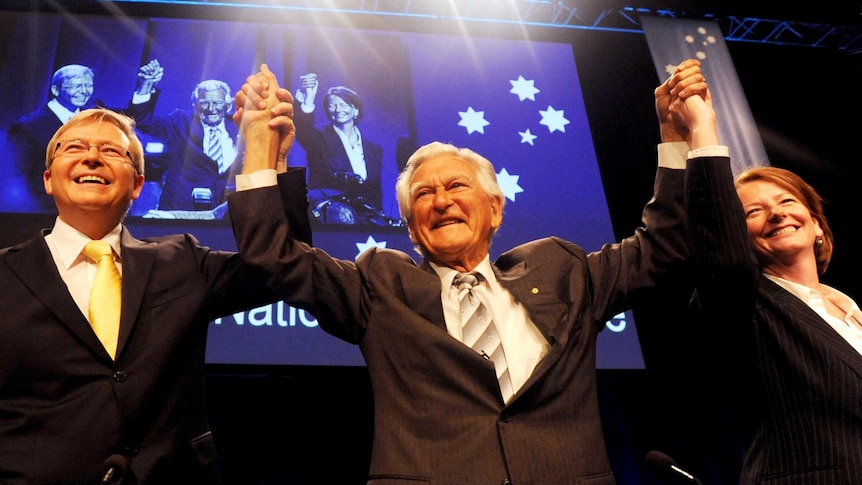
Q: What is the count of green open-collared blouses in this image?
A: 0